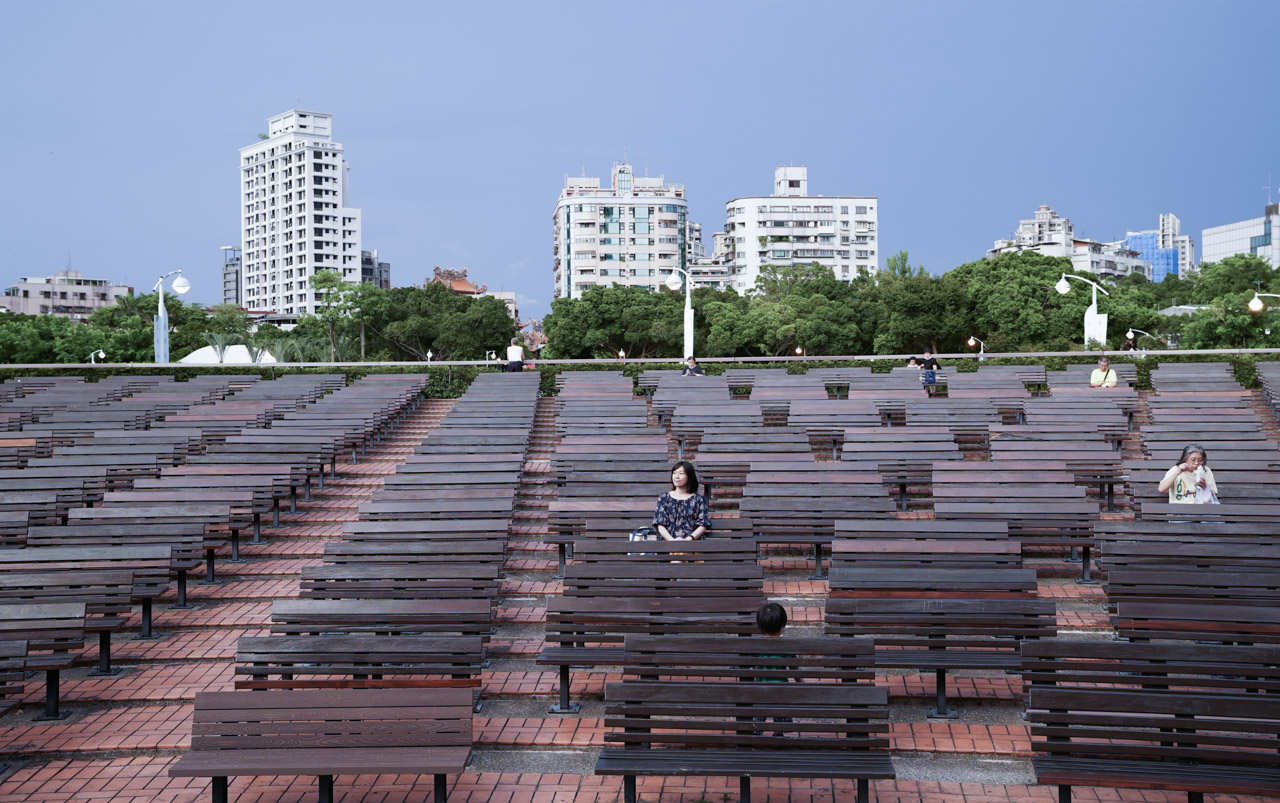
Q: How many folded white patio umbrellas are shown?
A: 0